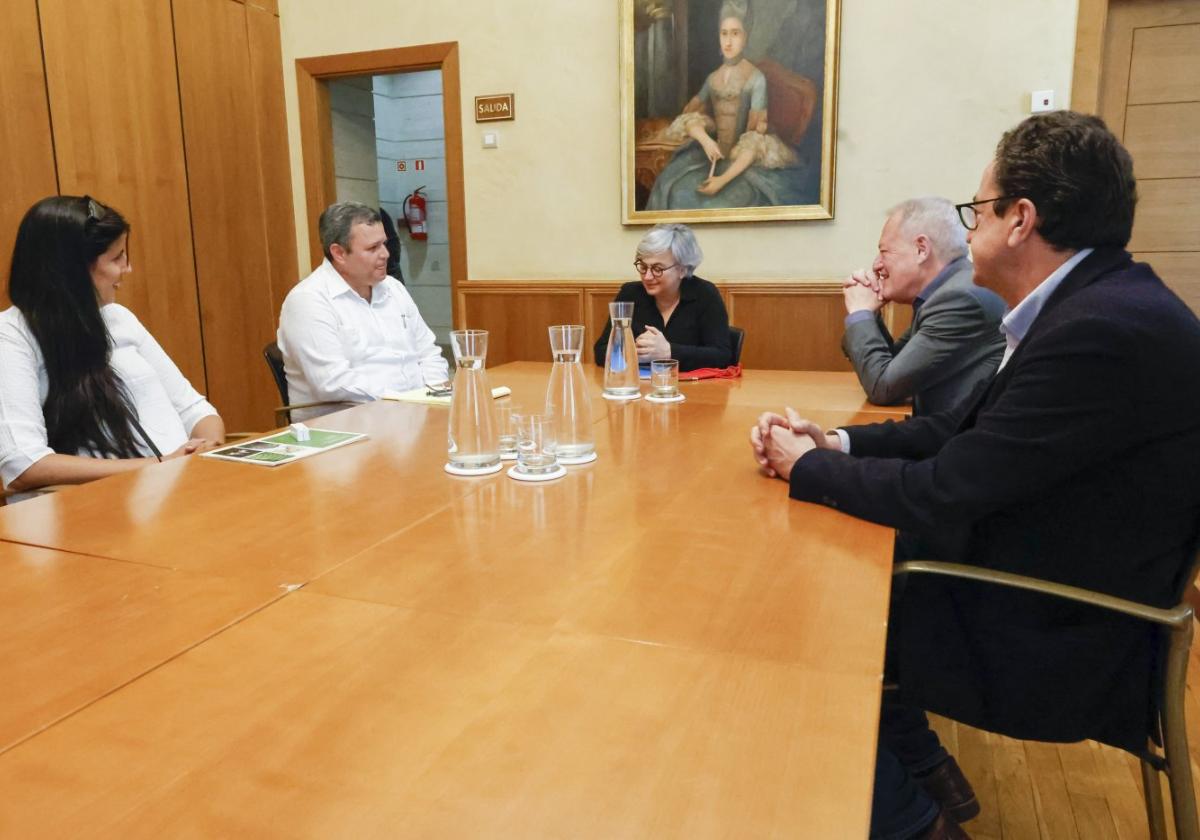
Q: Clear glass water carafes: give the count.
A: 3